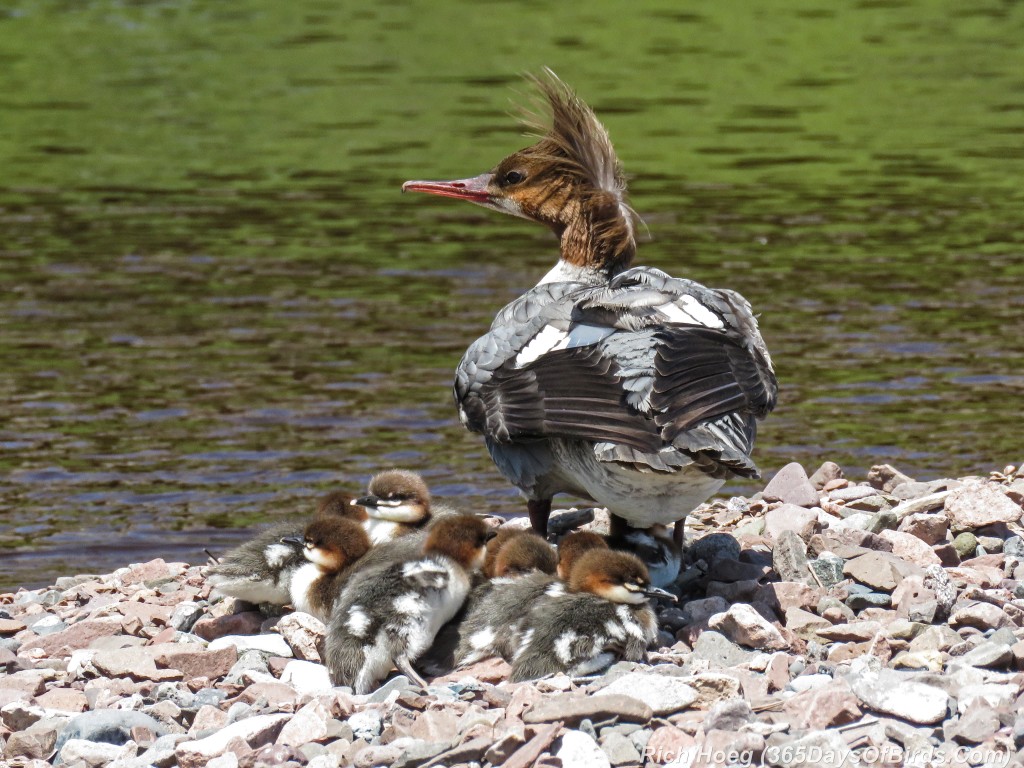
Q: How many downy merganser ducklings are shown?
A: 9